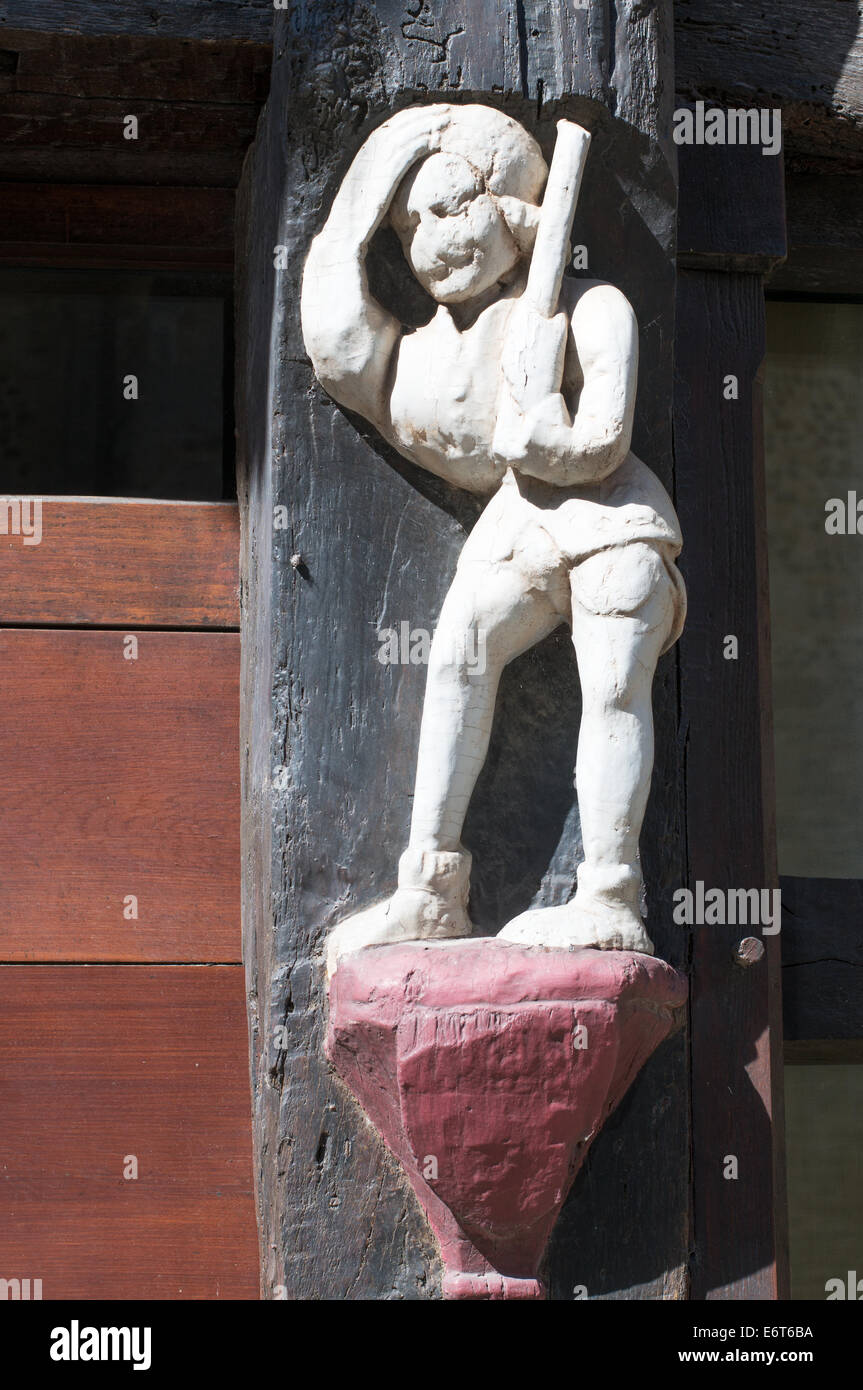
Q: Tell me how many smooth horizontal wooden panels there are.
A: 3